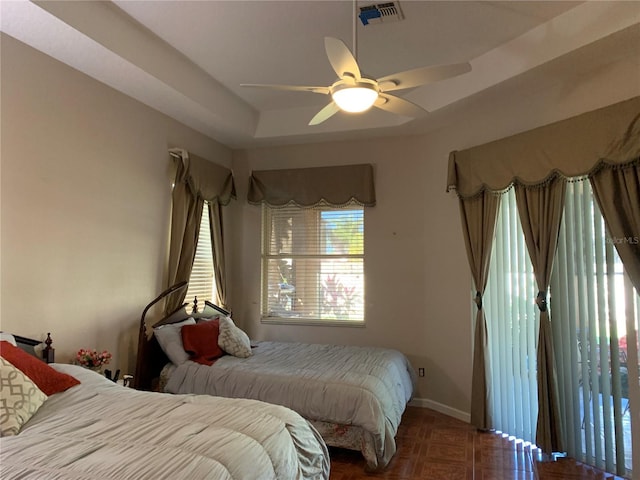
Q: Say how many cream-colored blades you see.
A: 5